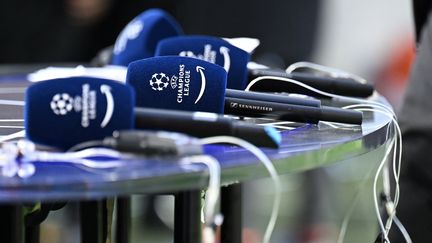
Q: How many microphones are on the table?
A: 4